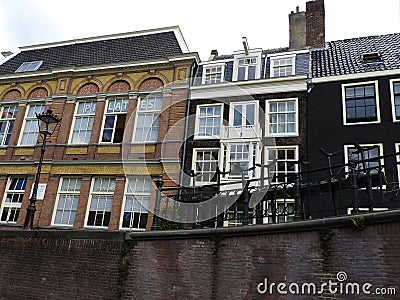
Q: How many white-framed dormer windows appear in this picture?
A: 3